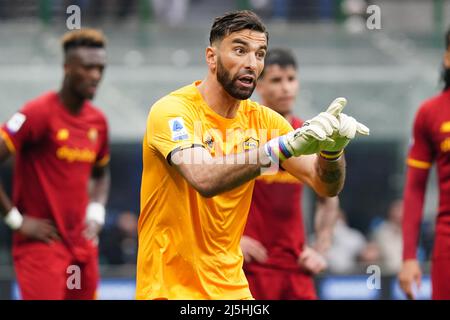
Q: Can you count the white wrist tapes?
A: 2